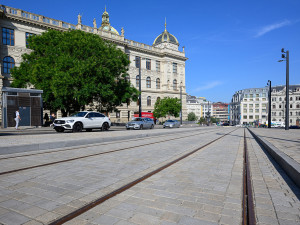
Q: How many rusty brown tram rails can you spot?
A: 4